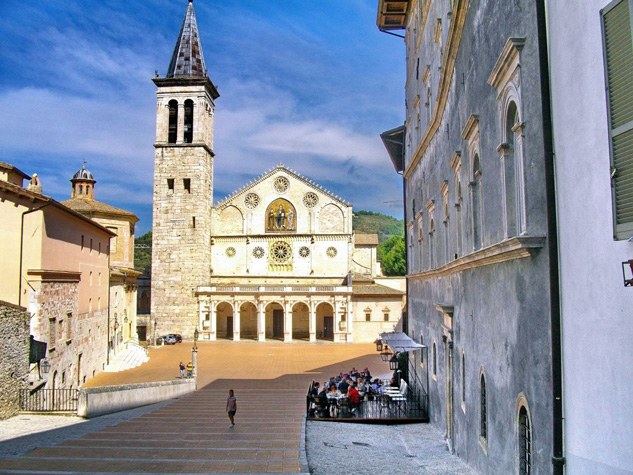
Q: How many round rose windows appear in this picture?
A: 8